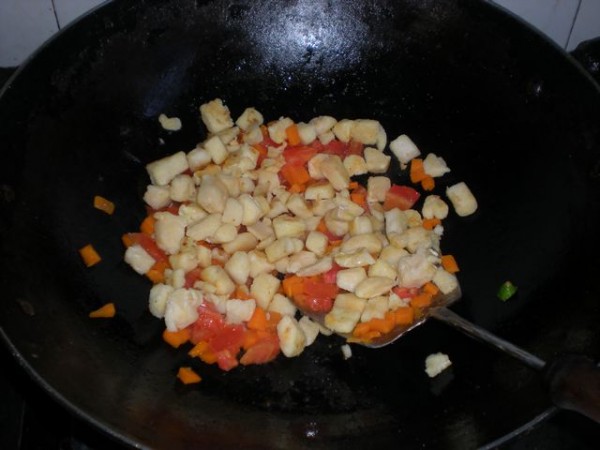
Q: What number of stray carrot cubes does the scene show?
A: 4